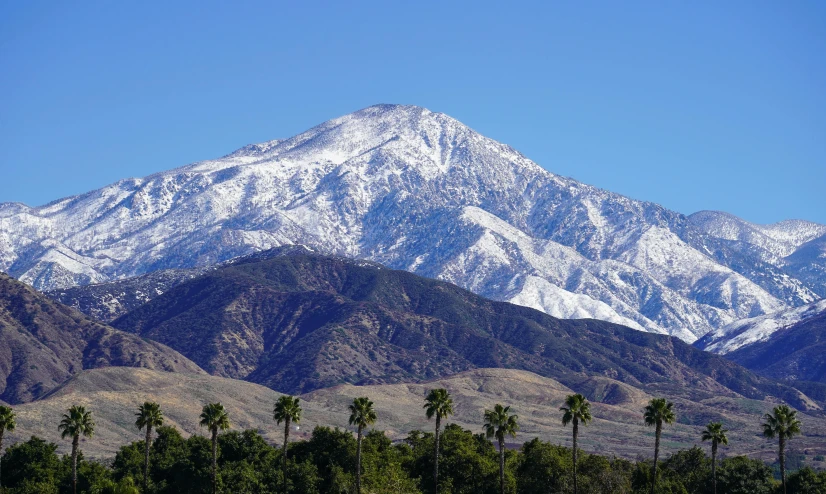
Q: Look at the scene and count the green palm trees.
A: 12